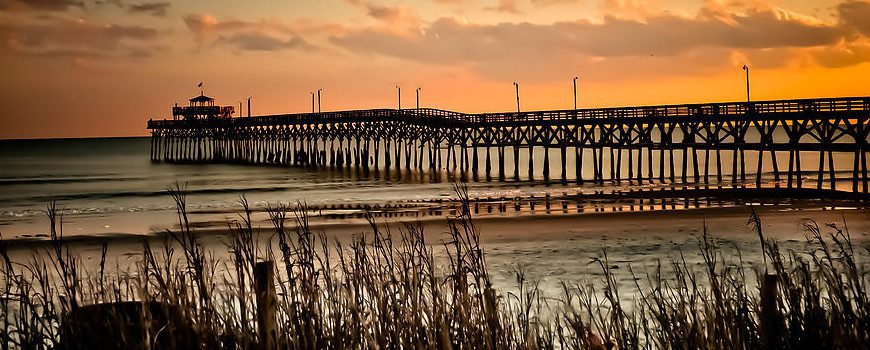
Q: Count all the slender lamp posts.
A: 9